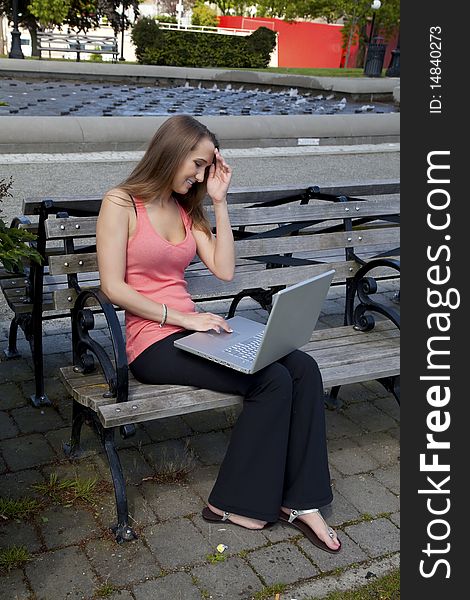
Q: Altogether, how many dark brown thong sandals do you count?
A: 2